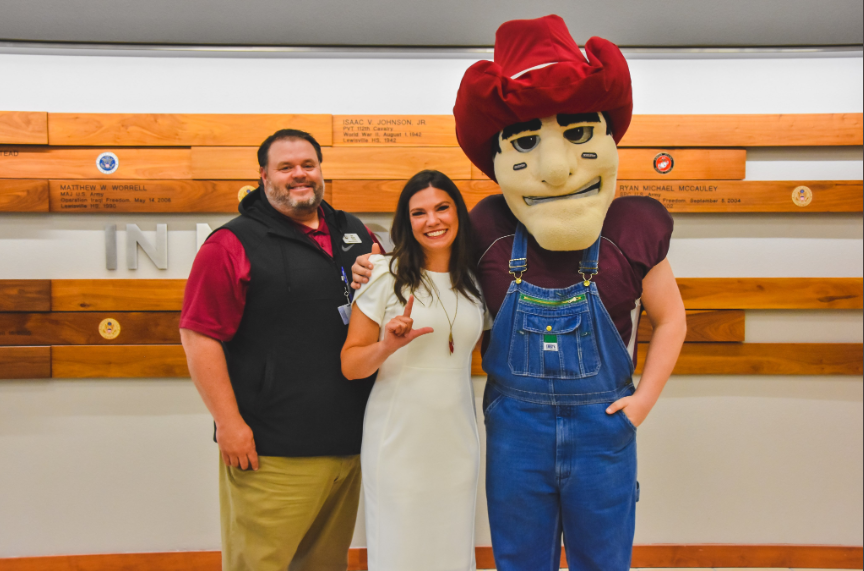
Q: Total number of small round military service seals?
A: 5